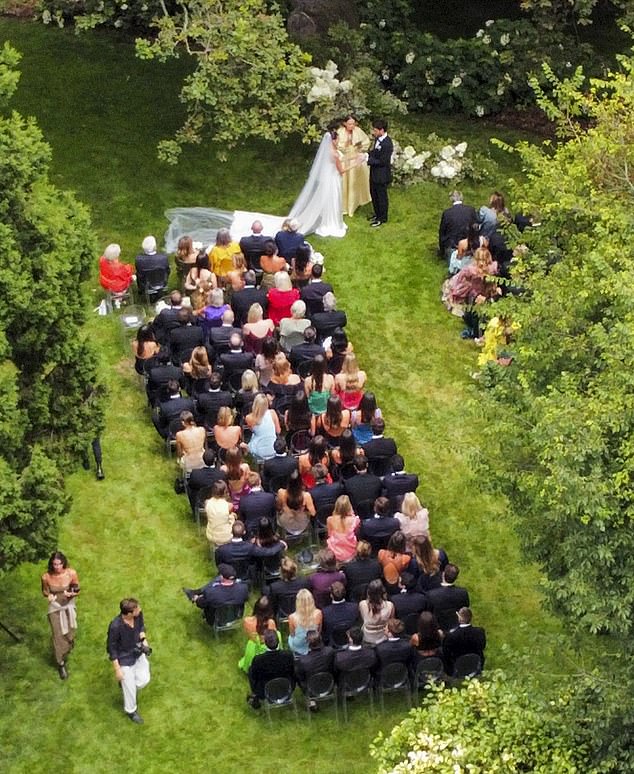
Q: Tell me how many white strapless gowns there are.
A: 1